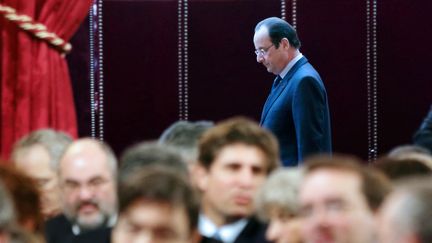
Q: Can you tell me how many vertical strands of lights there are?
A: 8